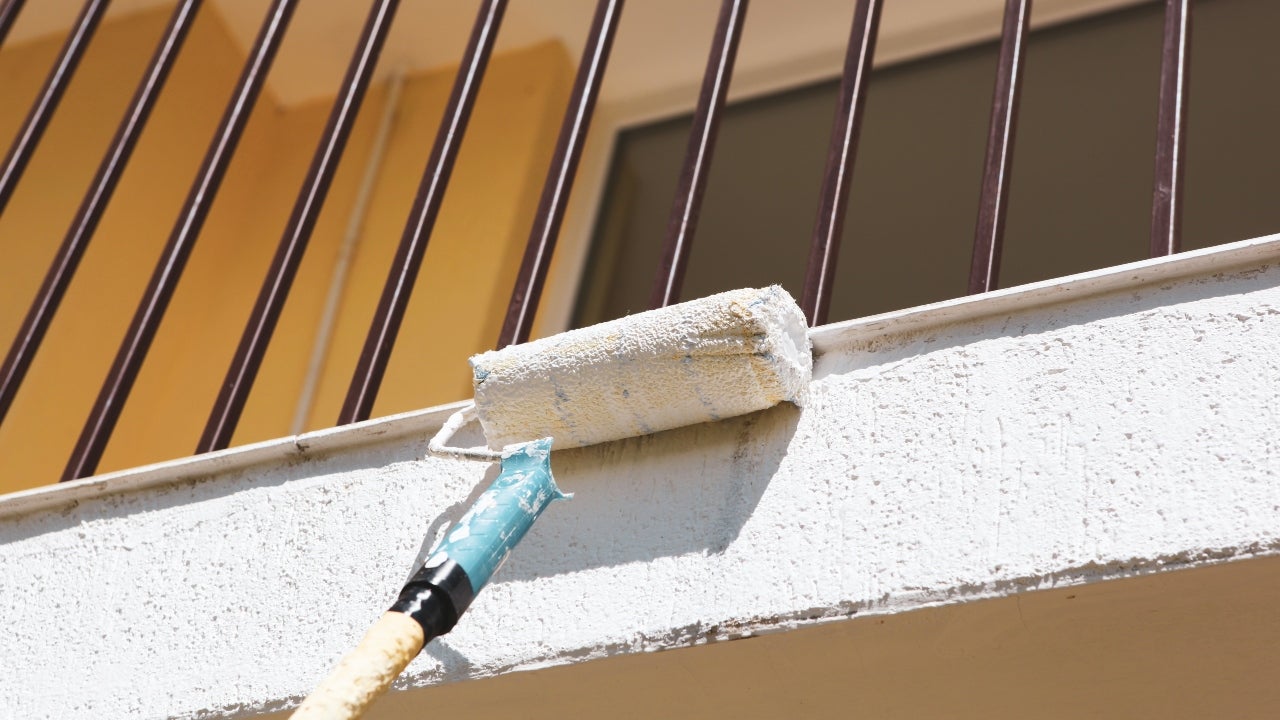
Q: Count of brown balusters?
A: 11